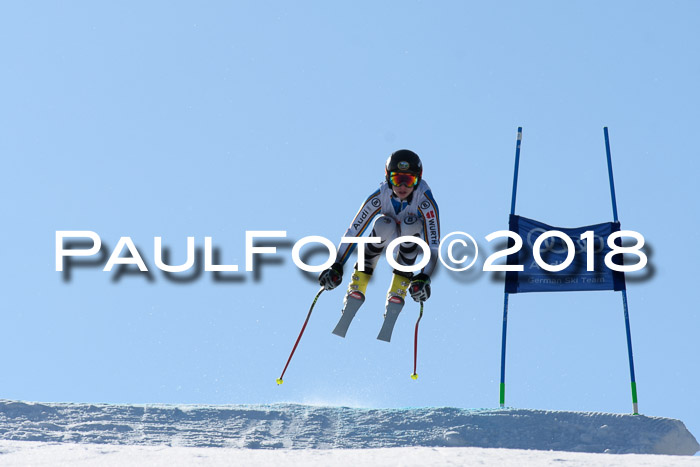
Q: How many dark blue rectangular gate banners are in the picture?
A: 1